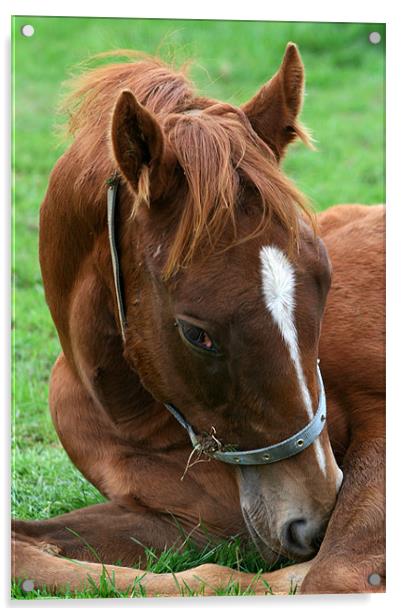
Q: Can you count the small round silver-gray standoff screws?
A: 4